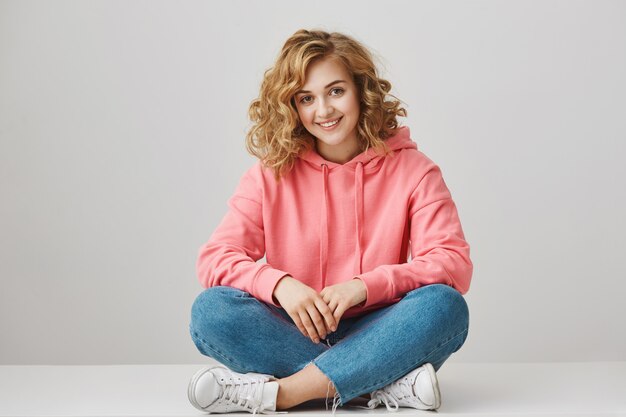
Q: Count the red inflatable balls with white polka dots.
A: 0